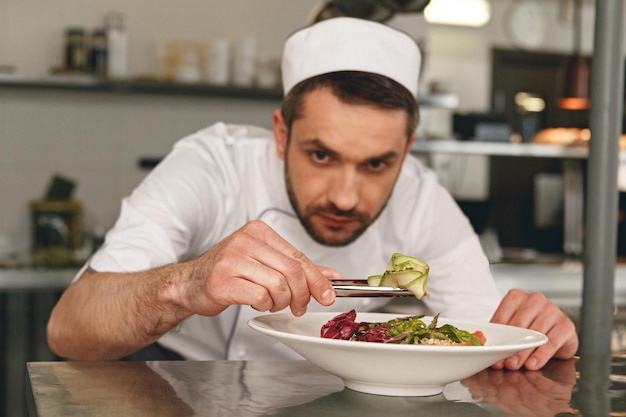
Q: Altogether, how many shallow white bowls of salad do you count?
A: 1